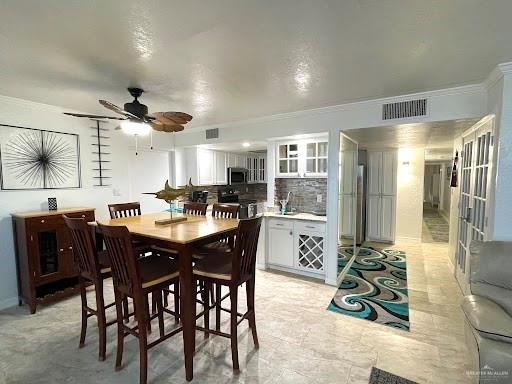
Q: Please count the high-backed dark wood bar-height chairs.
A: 6